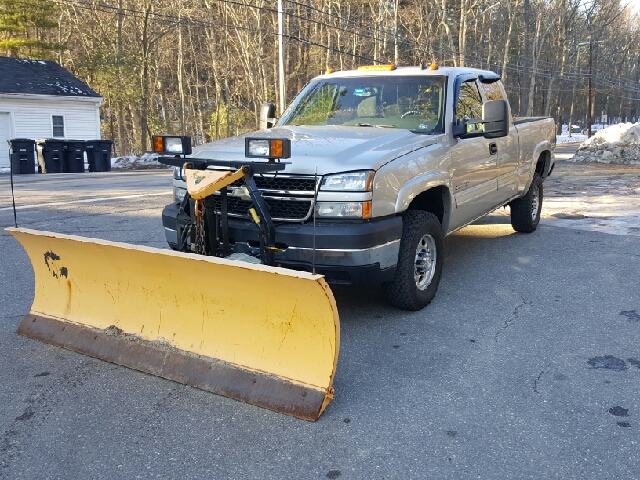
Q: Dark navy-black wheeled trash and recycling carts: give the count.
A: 4